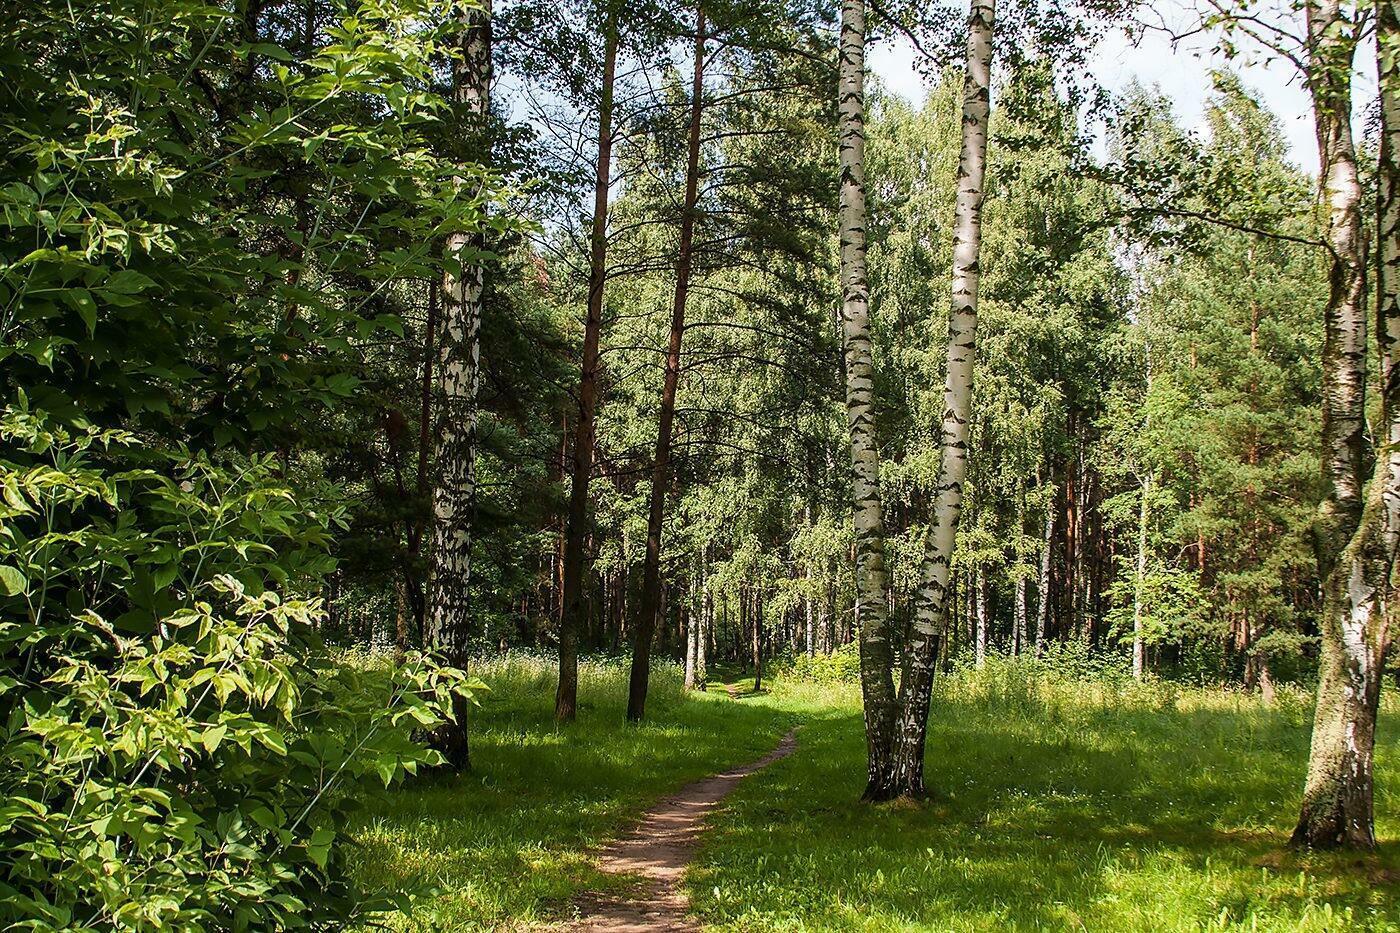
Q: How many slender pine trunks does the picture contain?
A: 2